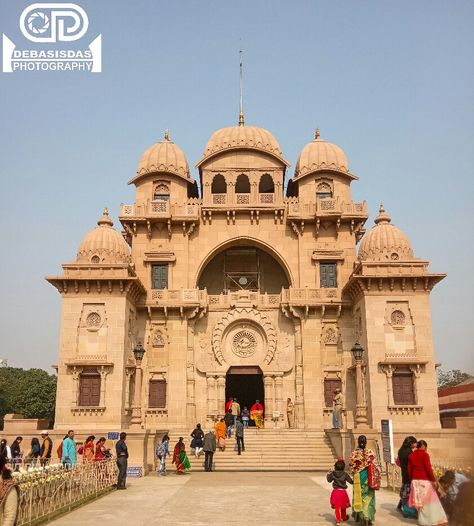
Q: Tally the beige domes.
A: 5